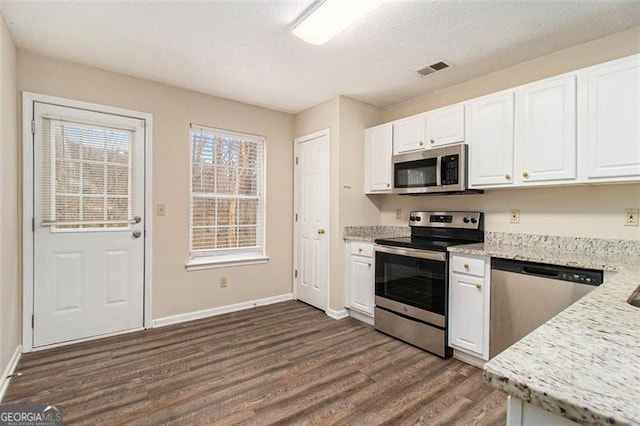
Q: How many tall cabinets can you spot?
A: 4